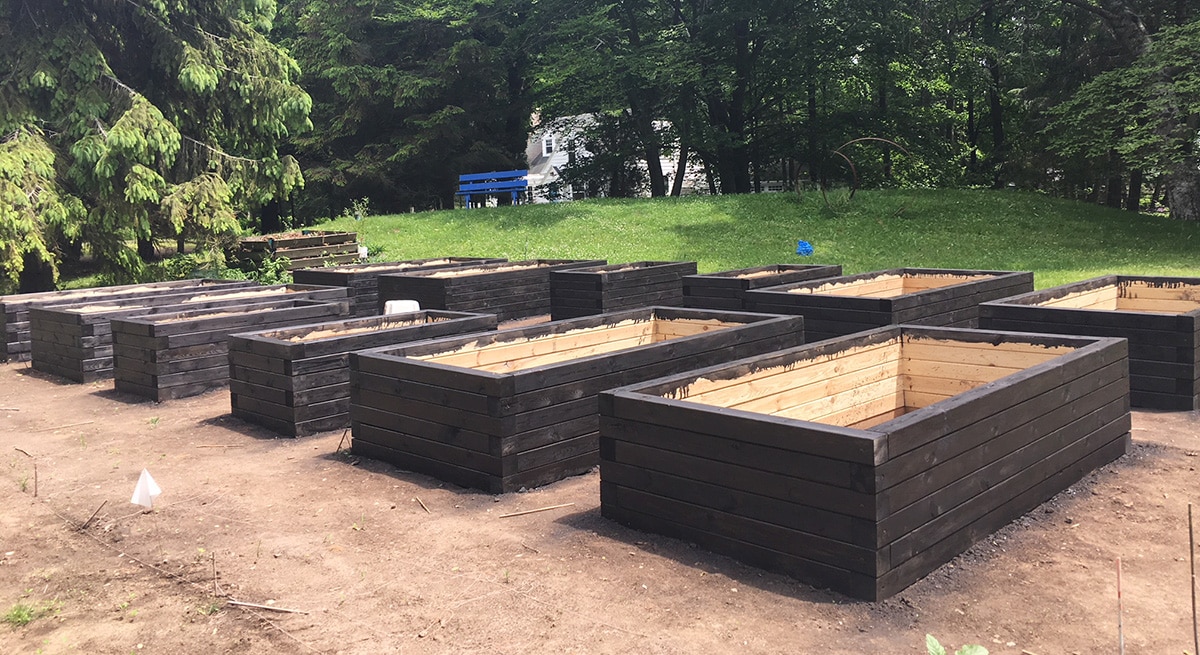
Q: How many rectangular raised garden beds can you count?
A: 12